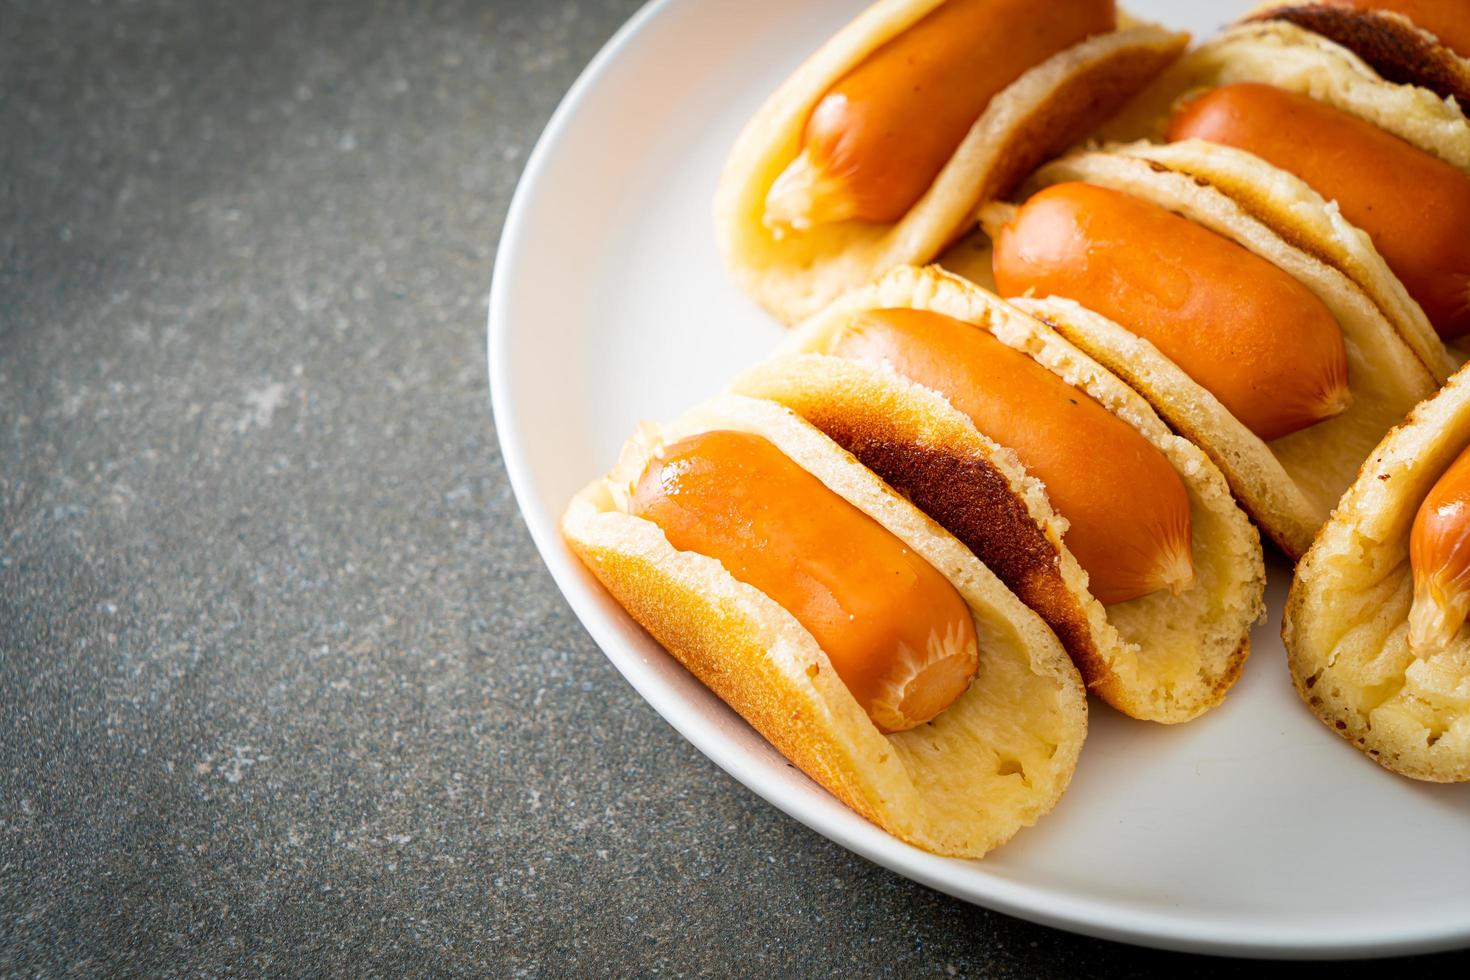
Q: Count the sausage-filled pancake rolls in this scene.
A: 7